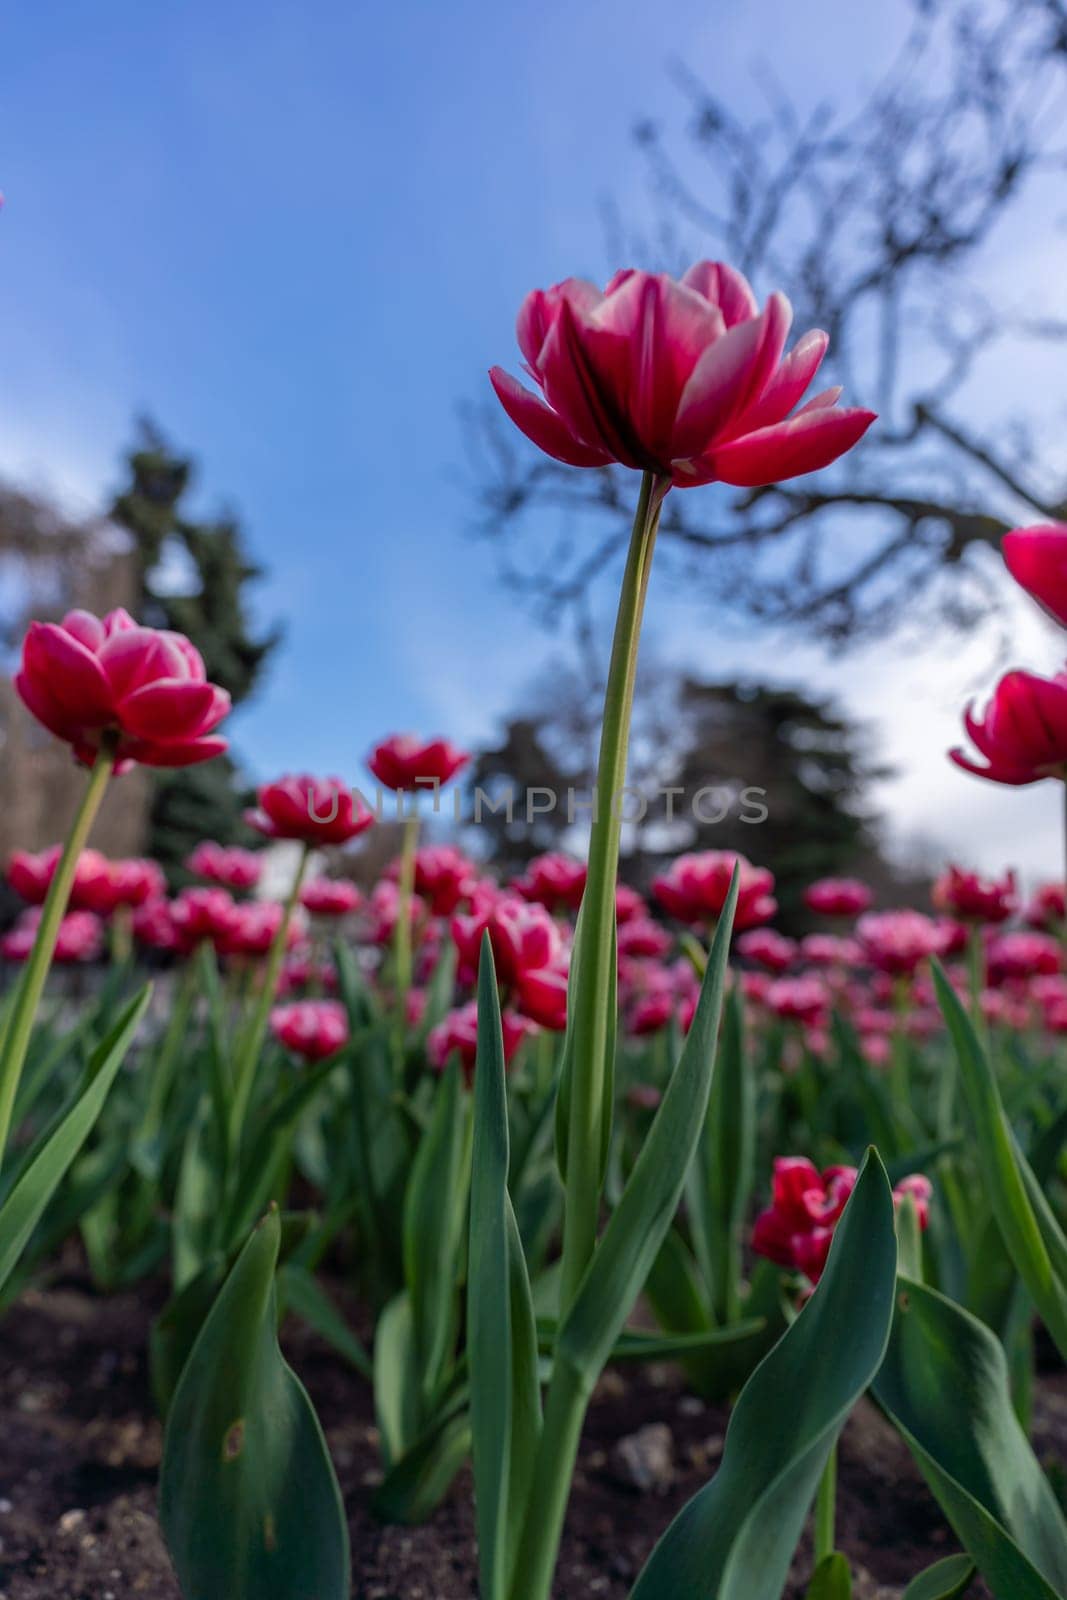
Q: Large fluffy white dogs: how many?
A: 0